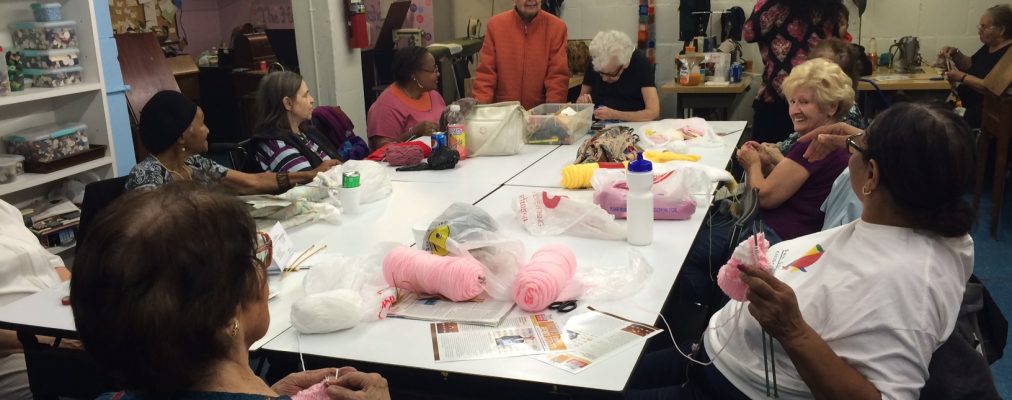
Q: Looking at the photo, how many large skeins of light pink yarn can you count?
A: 2